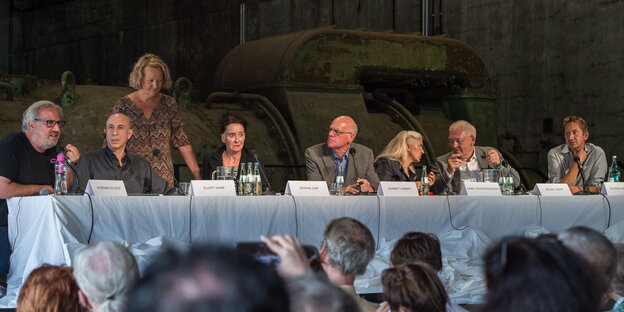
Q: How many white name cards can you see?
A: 7